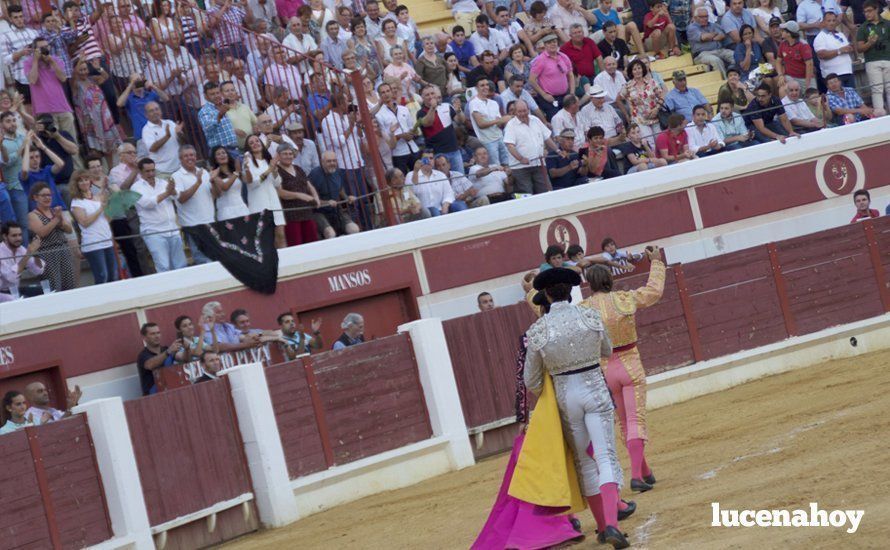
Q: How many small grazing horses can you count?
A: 0